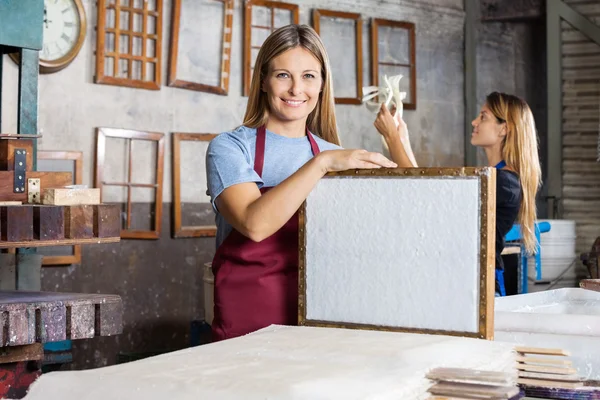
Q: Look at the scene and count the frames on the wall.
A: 8